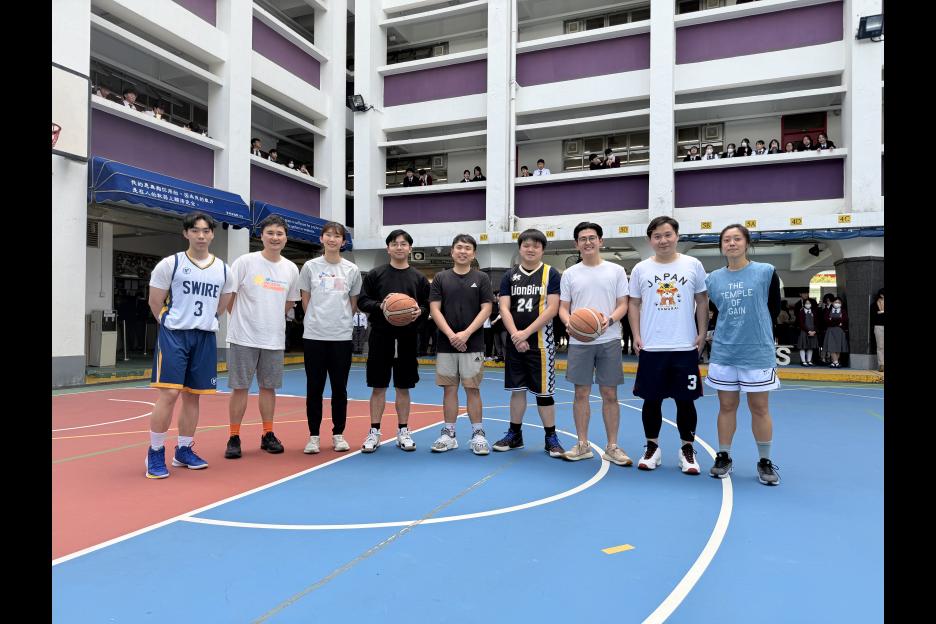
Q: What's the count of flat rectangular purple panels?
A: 10